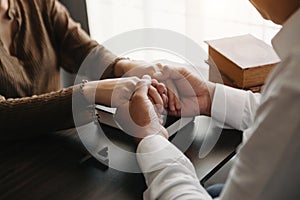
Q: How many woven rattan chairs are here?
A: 0